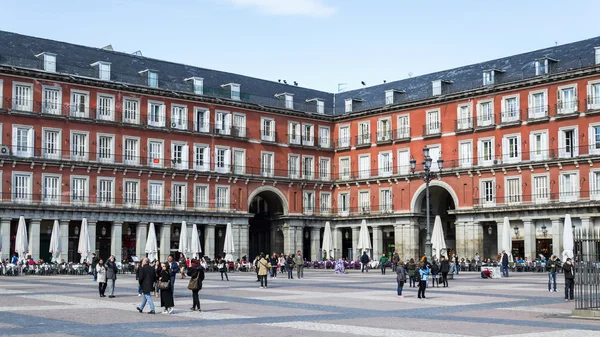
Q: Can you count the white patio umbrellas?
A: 12